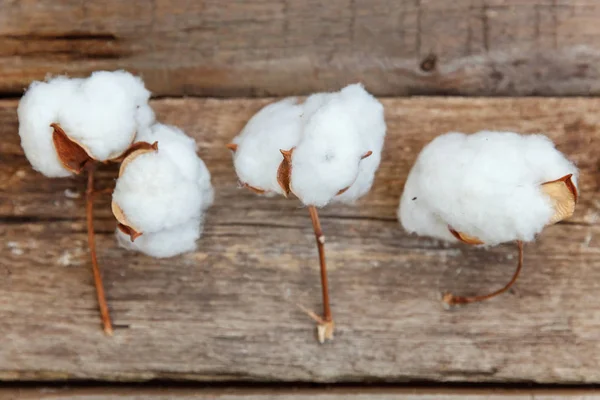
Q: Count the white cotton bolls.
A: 4